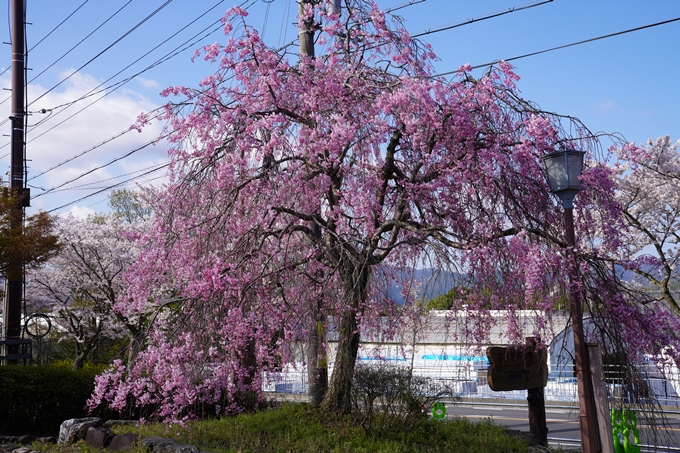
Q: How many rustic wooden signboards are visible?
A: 1